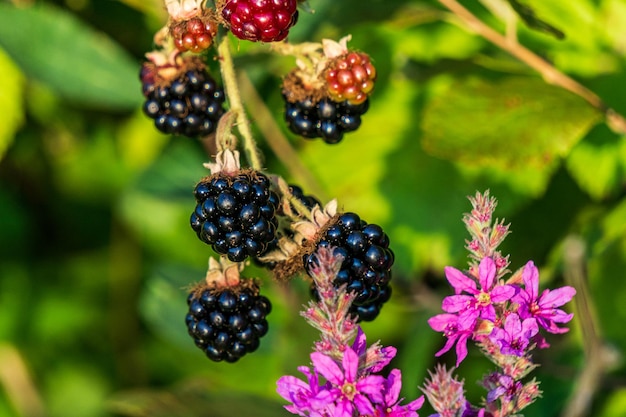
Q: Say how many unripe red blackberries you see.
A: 3